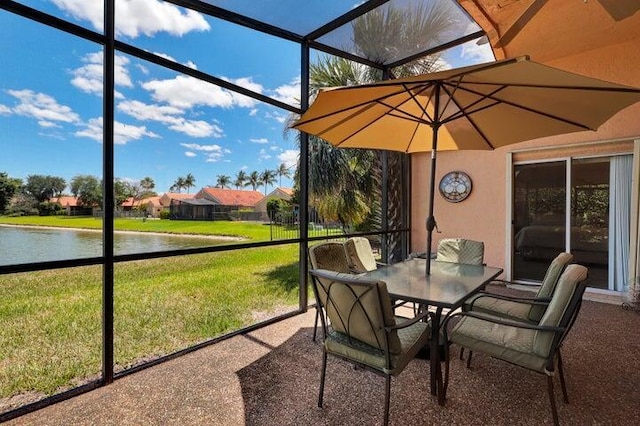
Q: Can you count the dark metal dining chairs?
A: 6